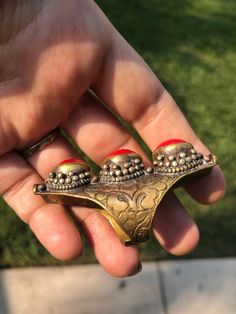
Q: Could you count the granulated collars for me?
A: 3